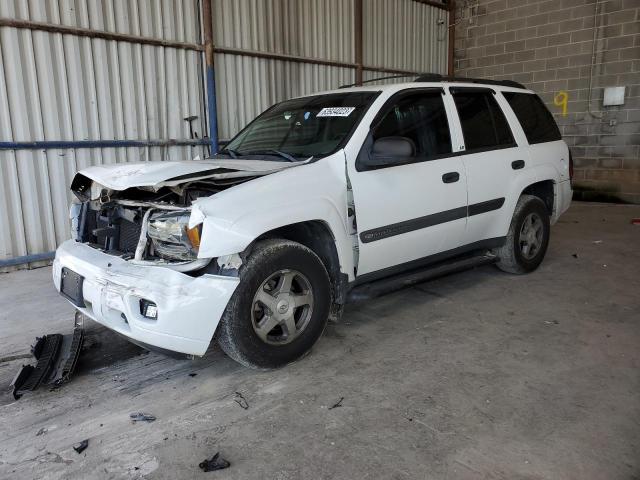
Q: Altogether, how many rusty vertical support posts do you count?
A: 3